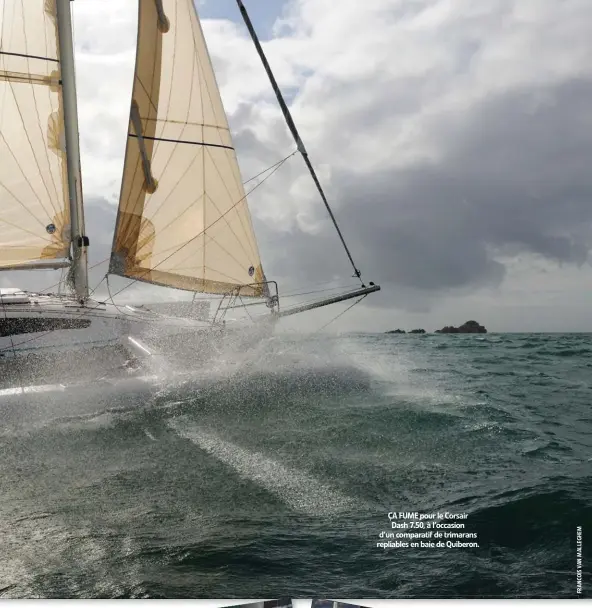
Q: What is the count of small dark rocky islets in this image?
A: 3